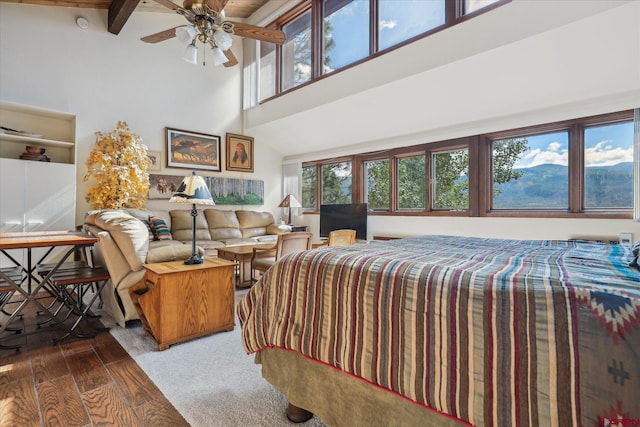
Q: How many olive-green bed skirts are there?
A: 1